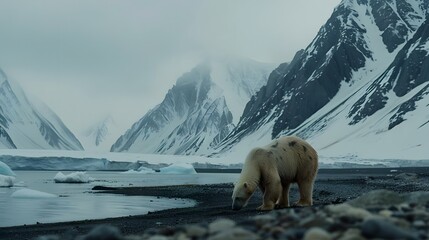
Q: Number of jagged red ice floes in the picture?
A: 0